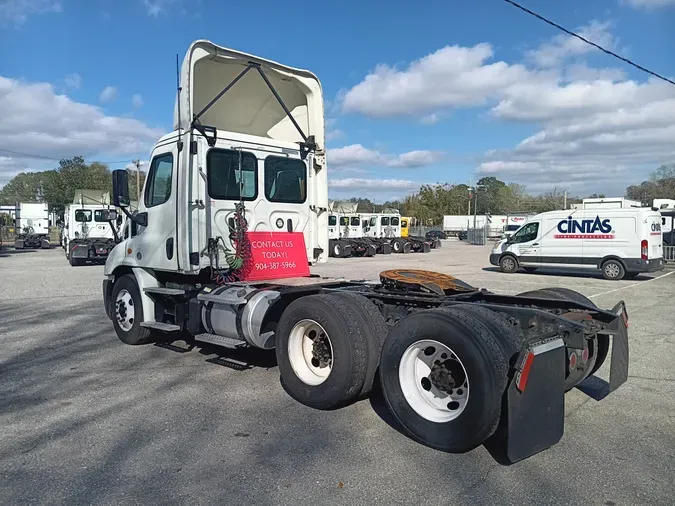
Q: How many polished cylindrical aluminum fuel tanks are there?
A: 1